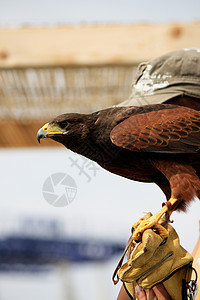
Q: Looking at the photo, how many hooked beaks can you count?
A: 1